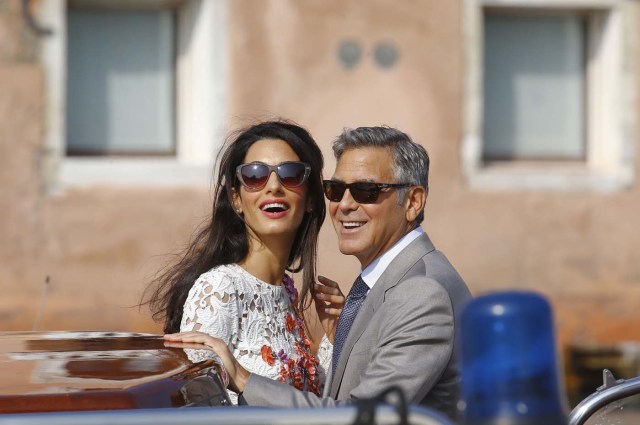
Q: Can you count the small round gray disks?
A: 2